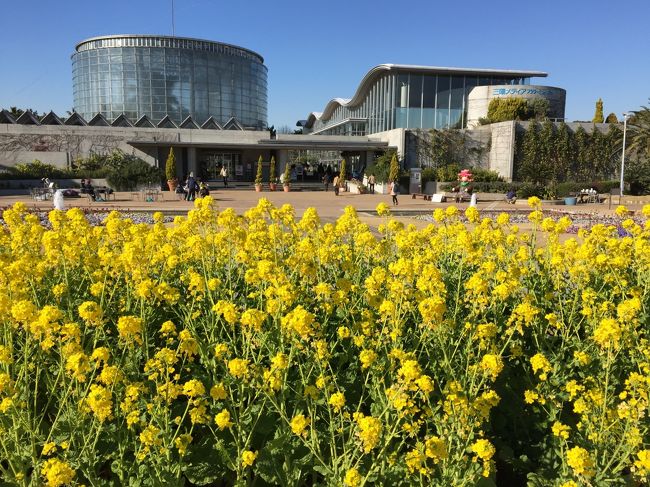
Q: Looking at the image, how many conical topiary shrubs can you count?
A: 6